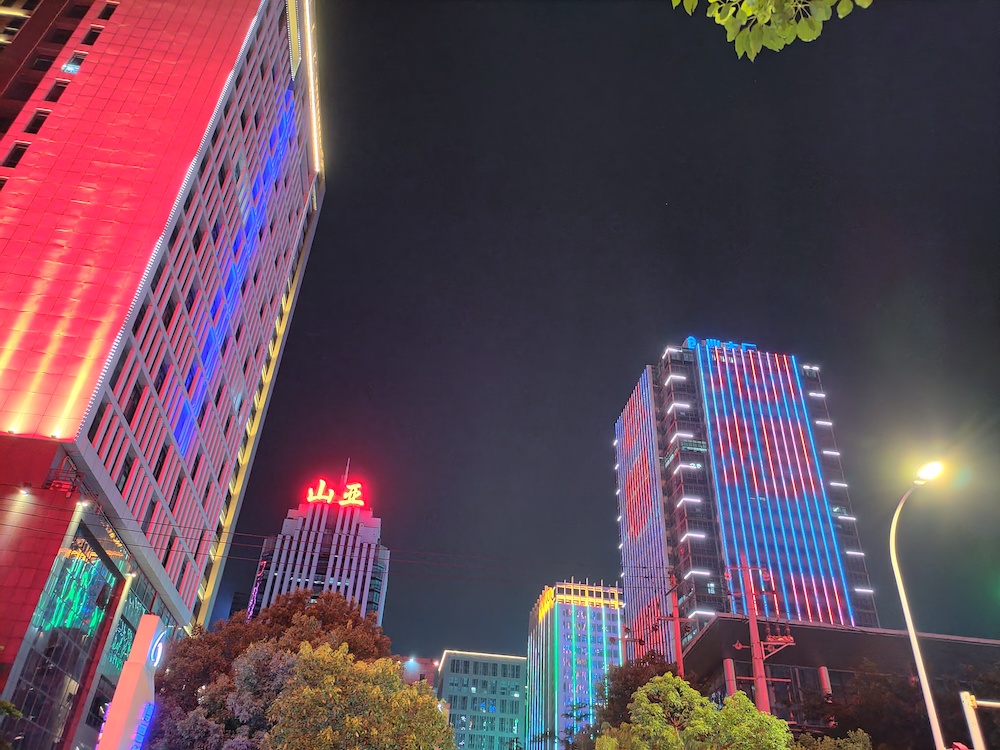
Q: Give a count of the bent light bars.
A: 9